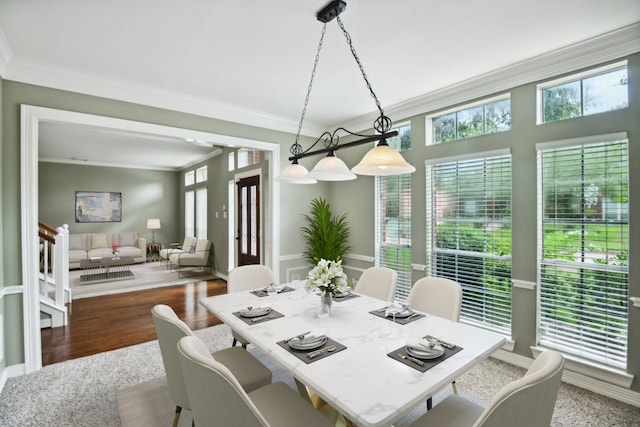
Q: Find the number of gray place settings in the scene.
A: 6